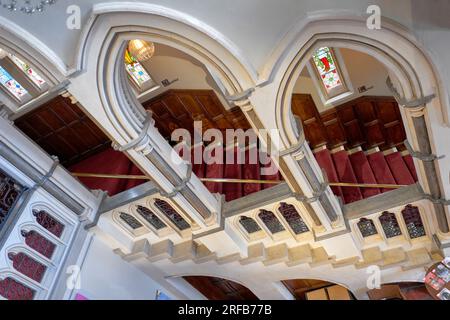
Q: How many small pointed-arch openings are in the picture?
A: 13